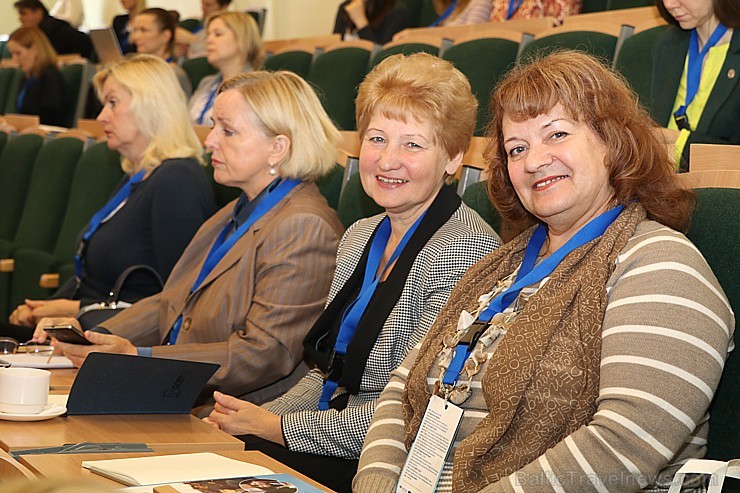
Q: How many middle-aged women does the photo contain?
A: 4